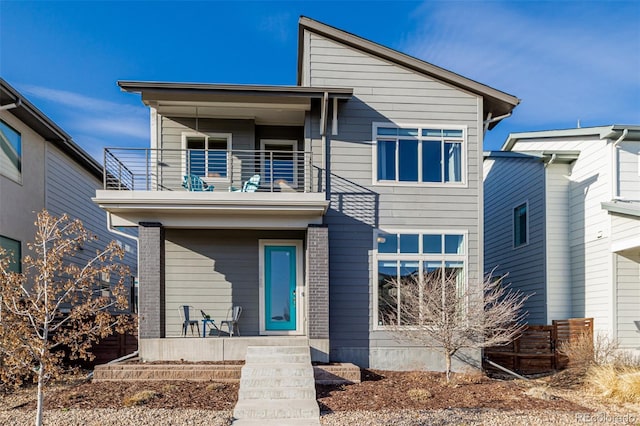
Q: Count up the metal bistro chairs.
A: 2